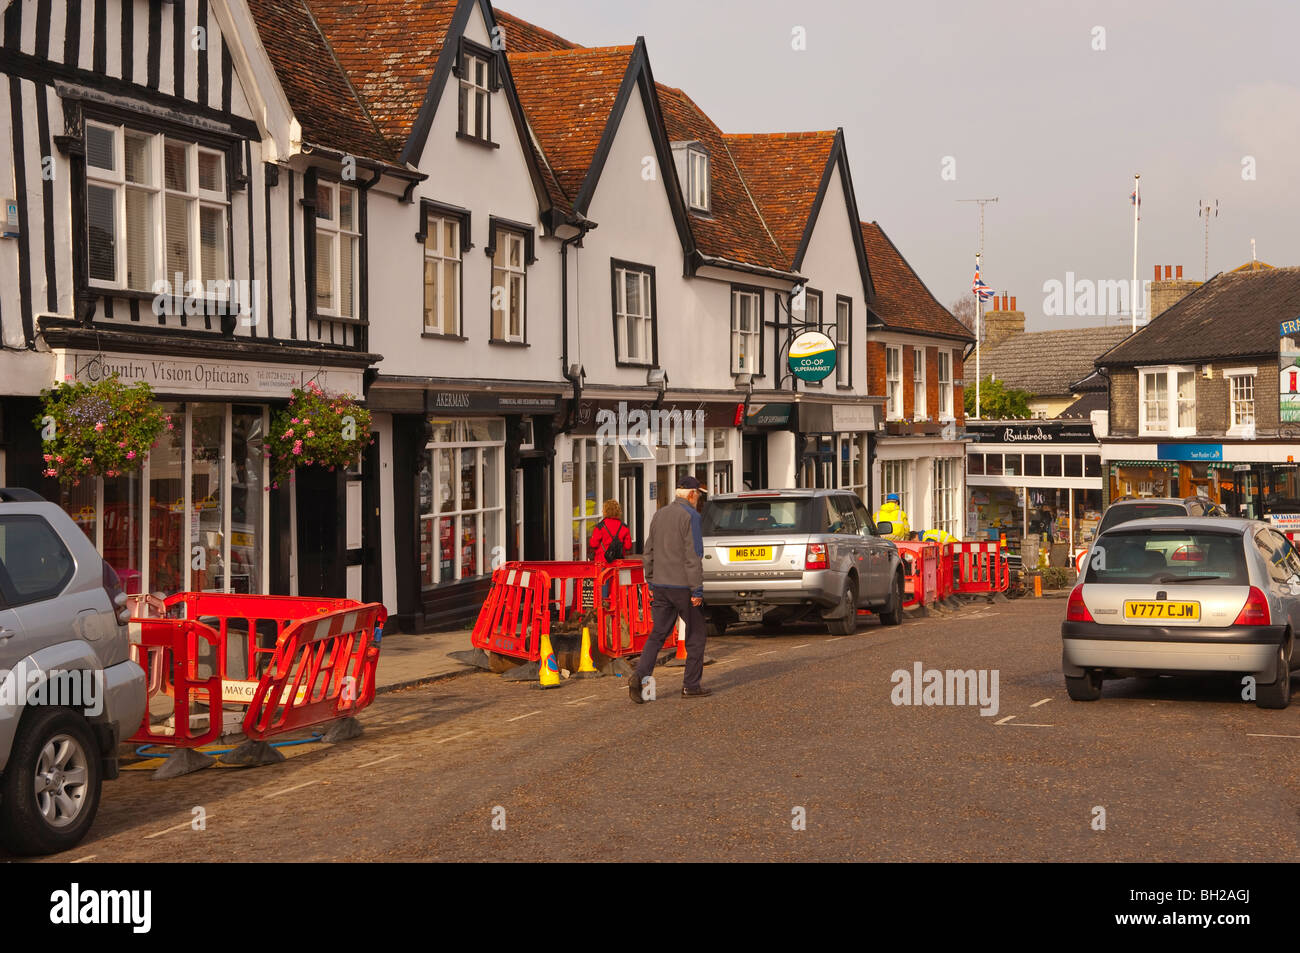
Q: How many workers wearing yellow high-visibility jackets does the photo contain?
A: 2